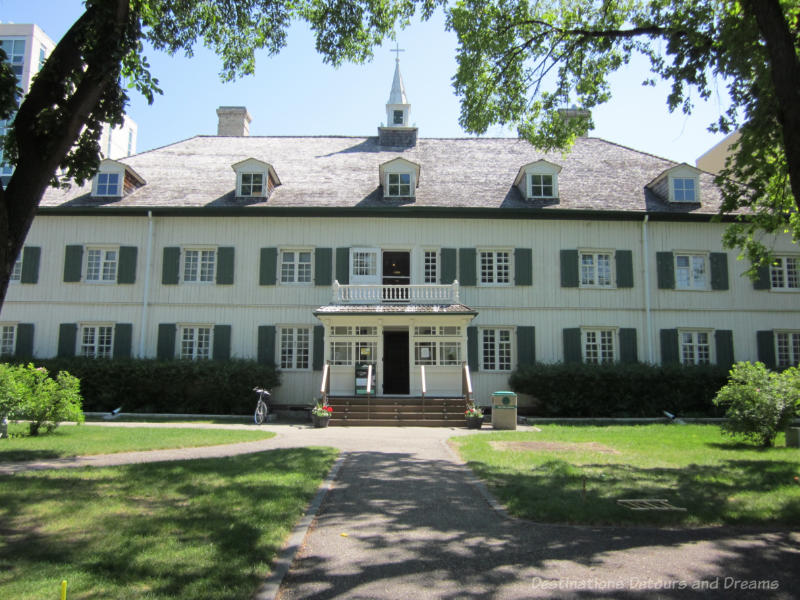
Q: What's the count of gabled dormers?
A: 5